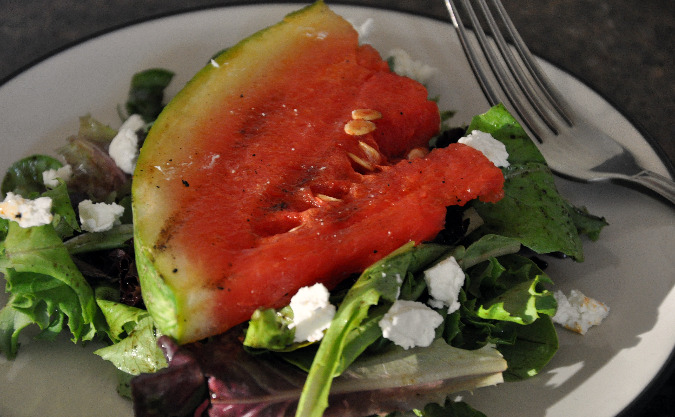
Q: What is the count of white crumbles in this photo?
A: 11